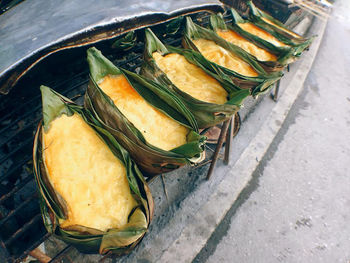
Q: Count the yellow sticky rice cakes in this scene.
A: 7